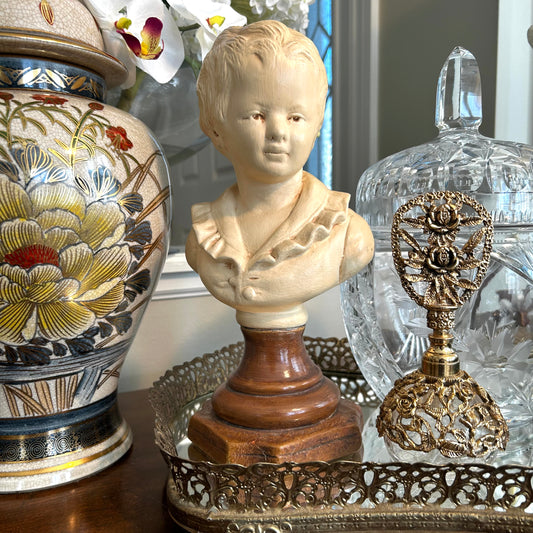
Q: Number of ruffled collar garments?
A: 1